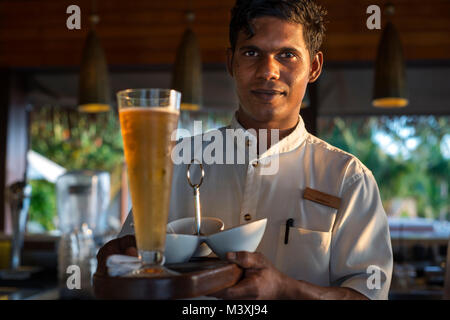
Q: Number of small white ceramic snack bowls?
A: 3